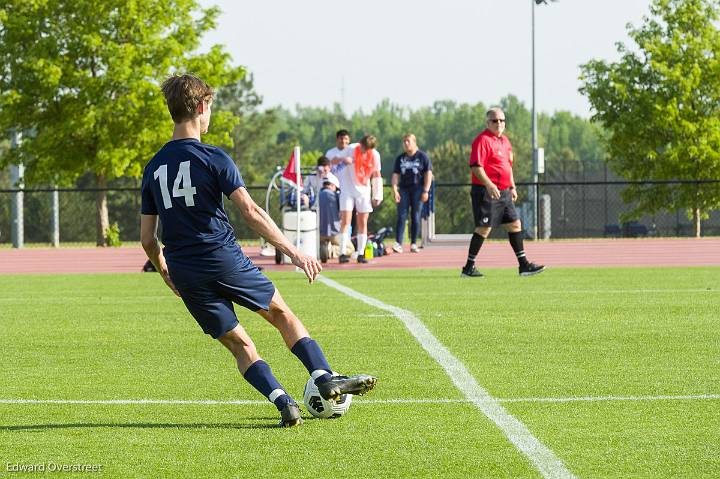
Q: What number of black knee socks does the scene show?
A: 2